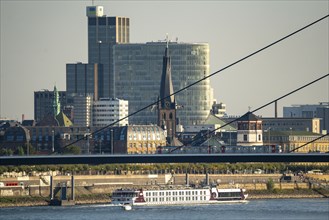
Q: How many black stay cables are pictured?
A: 3